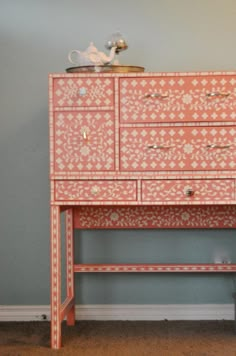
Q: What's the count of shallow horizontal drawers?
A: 2